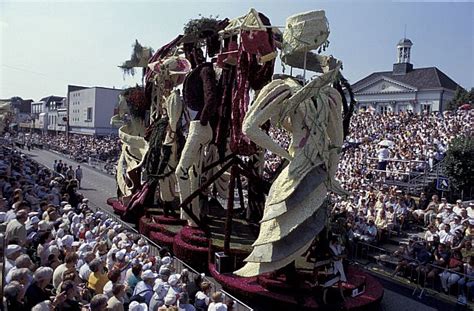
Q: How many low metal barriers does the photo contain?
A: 2